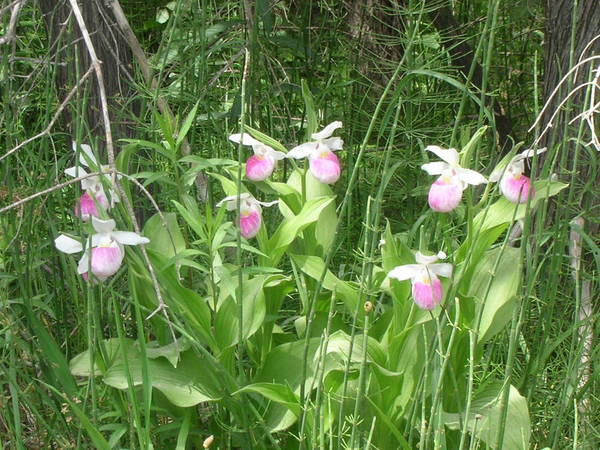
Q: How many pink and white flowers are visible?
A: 8